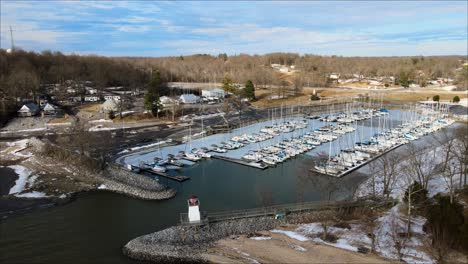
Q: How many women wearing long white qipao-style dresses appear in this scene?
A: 0